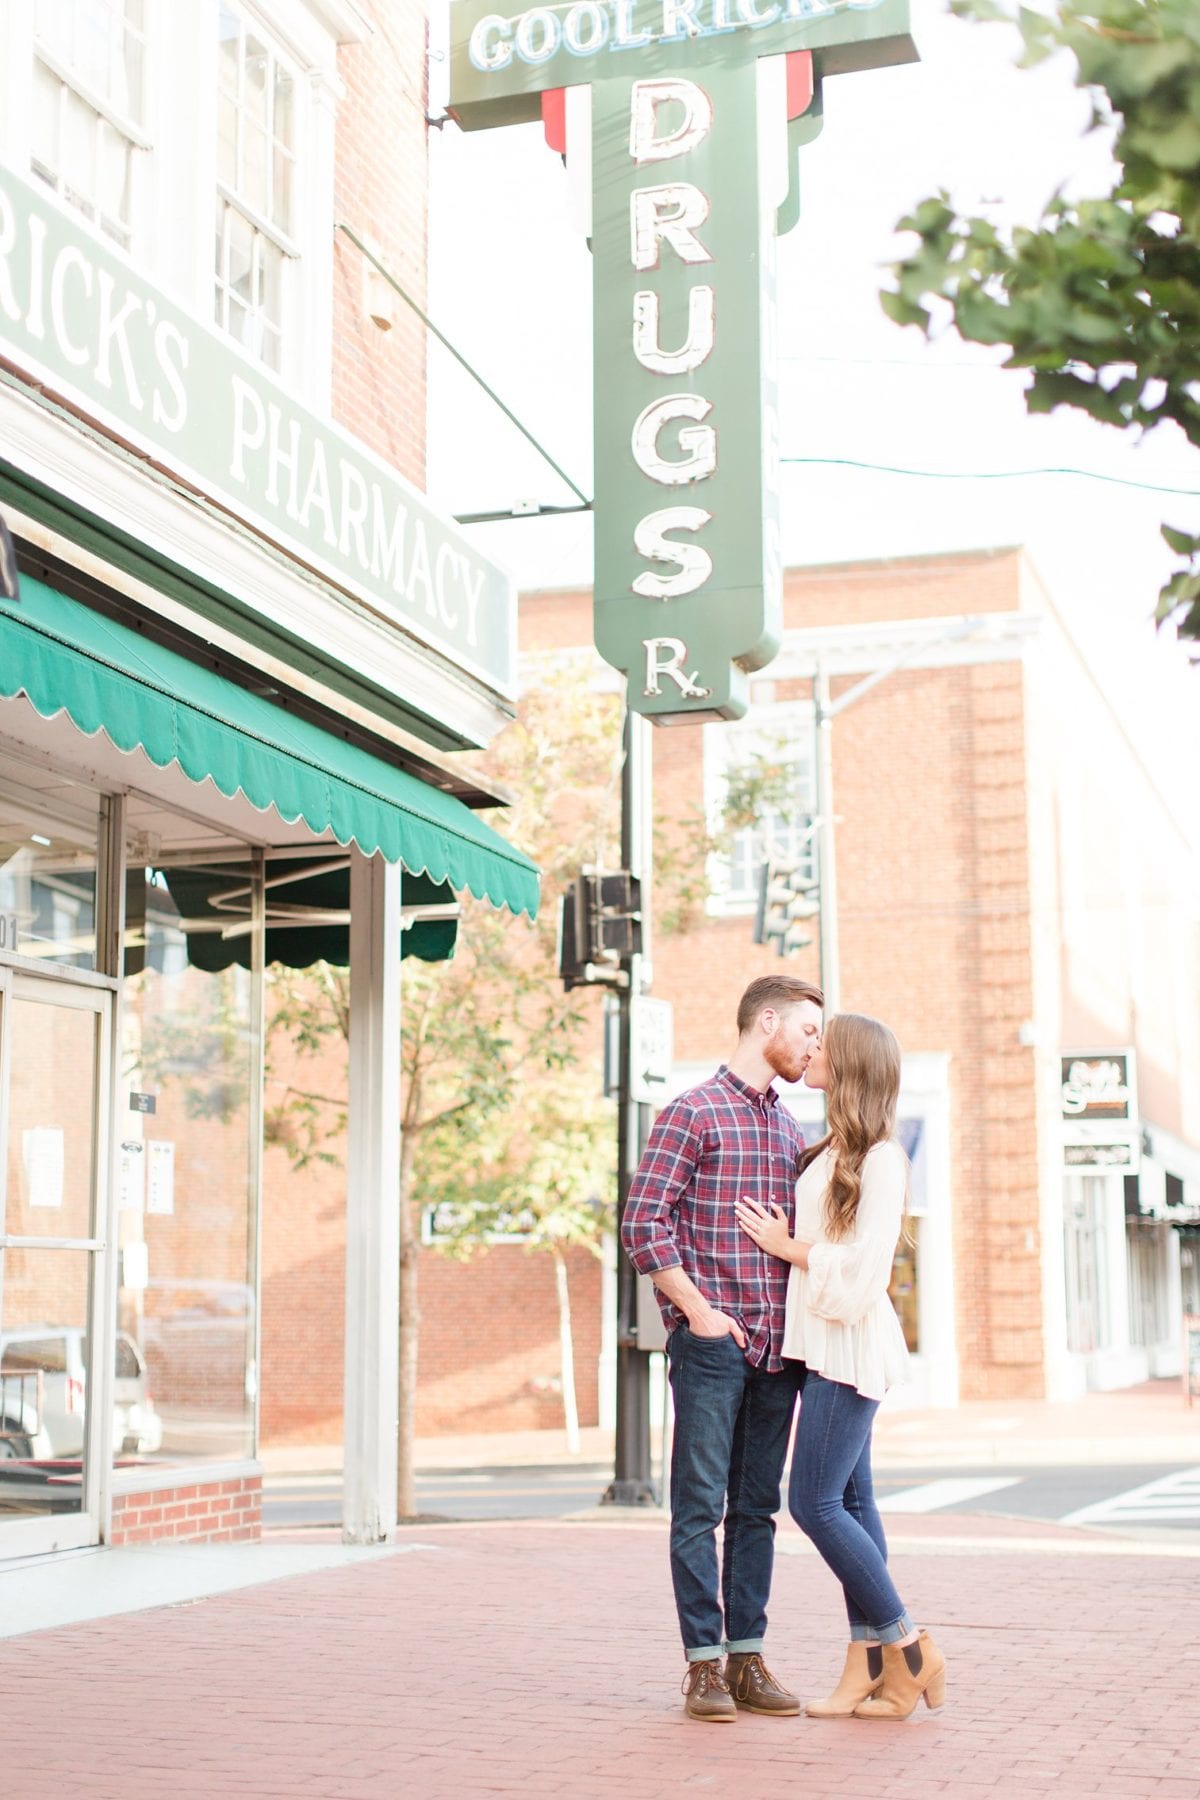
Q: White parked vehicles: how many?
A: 1